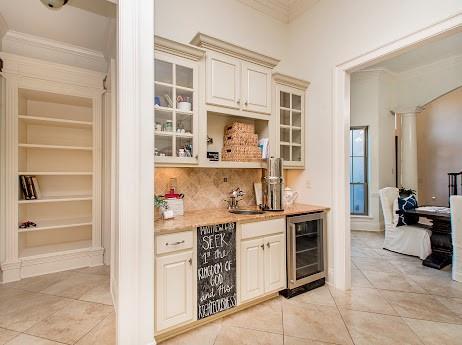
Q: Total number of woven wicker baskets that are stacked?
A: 3